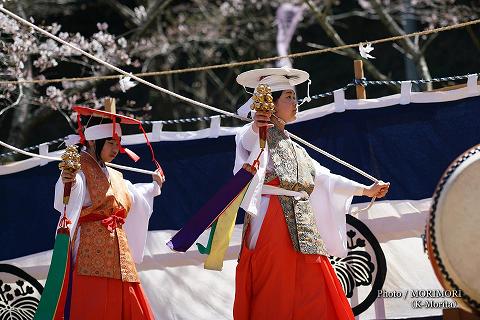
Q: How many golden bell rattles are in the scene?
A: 2